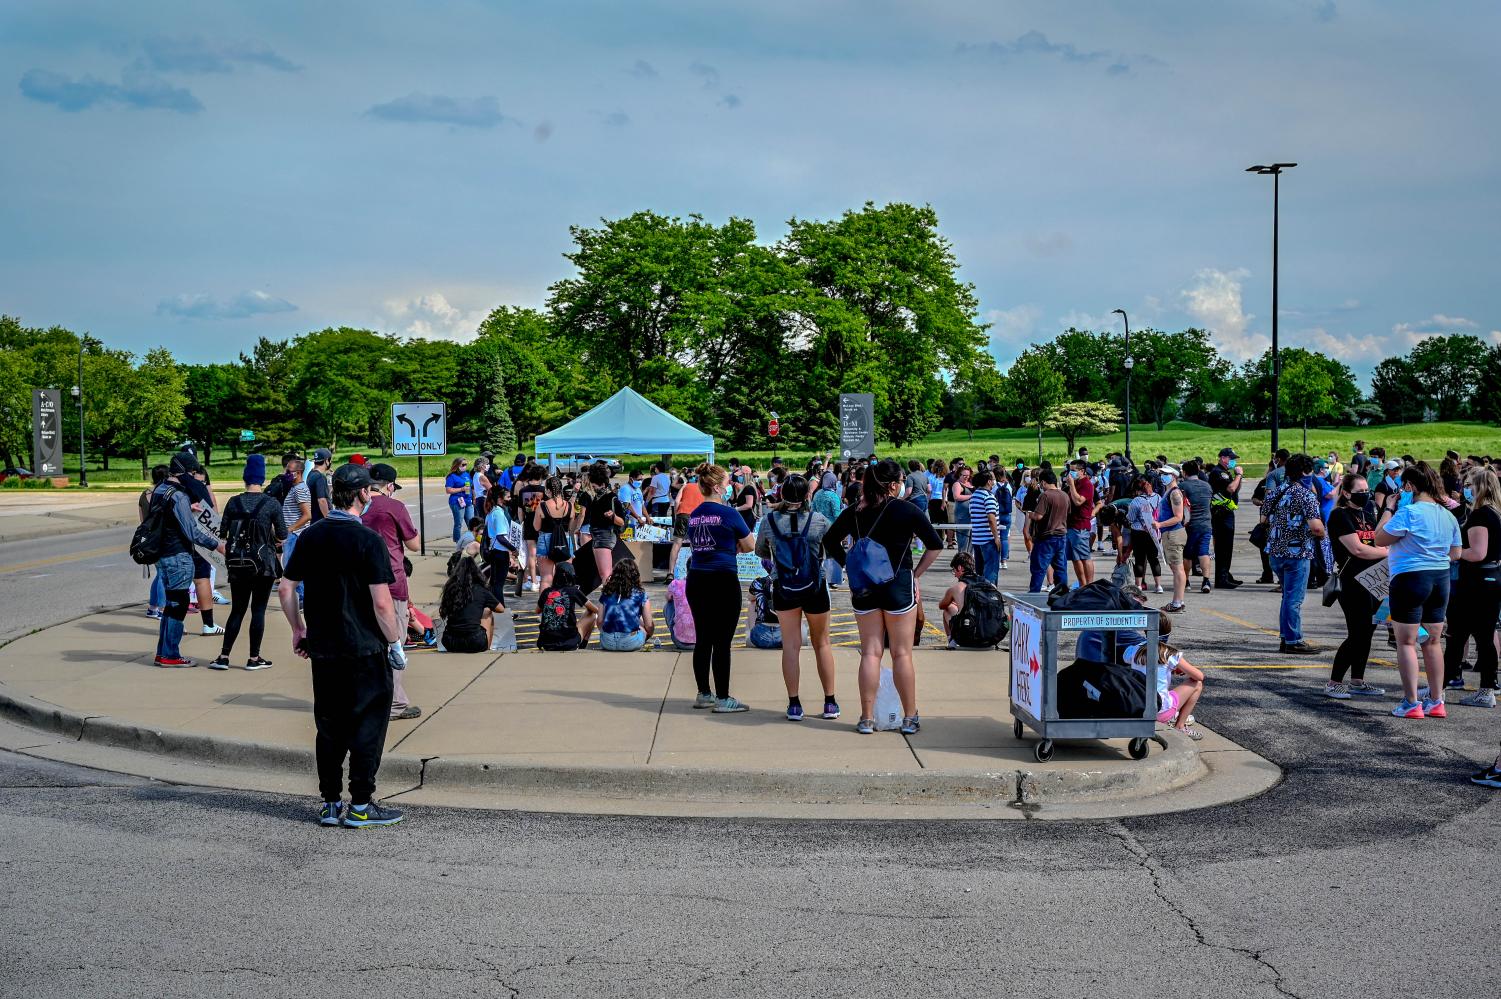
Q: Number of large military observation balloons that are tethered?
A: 0